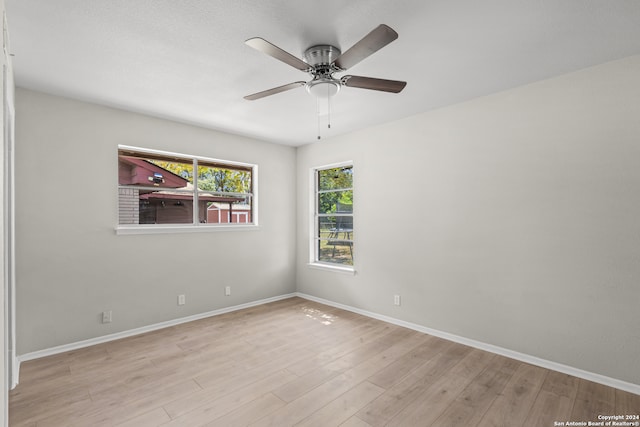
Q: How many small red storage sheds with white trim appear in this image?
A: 1